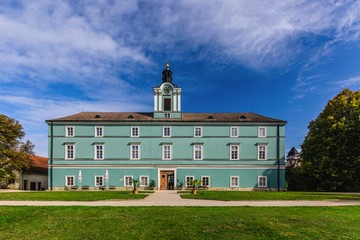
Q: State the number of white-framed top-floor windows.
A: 7